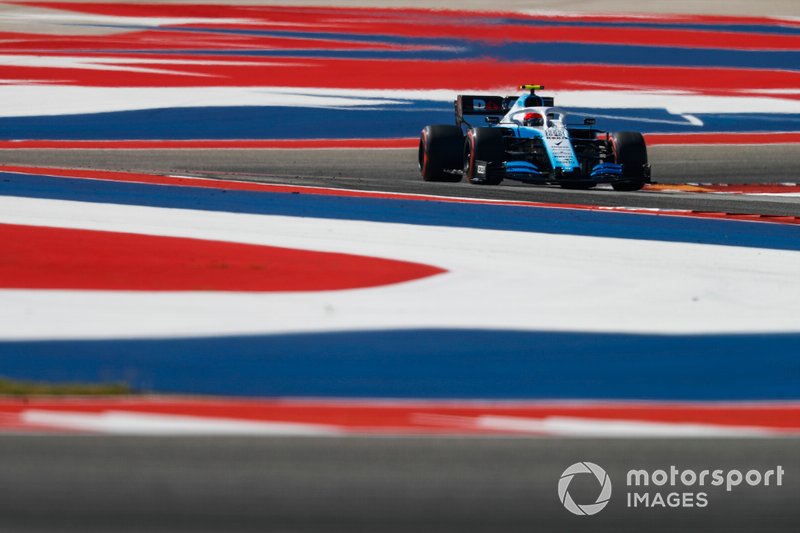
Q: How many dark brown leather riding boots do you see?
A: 0